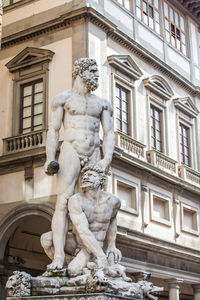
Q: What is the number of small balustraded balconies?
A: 4